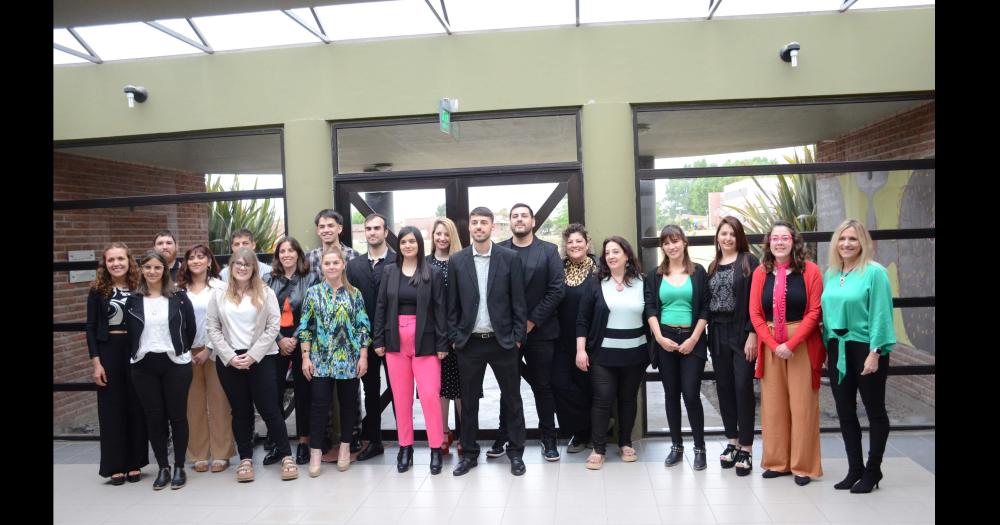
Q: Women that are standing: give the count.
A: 14